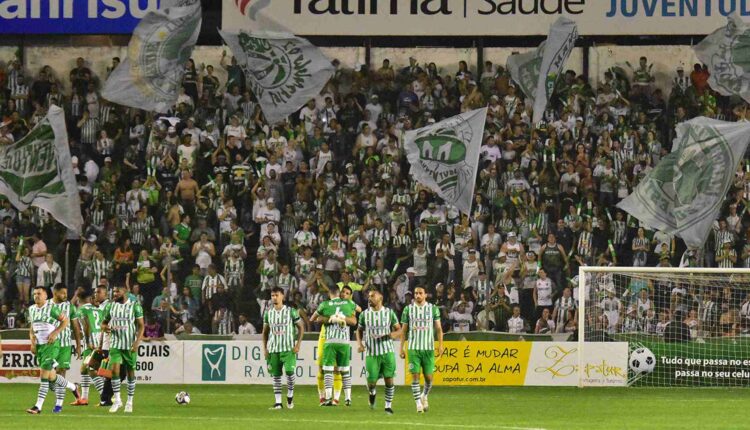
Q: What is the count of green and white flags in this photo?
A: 7